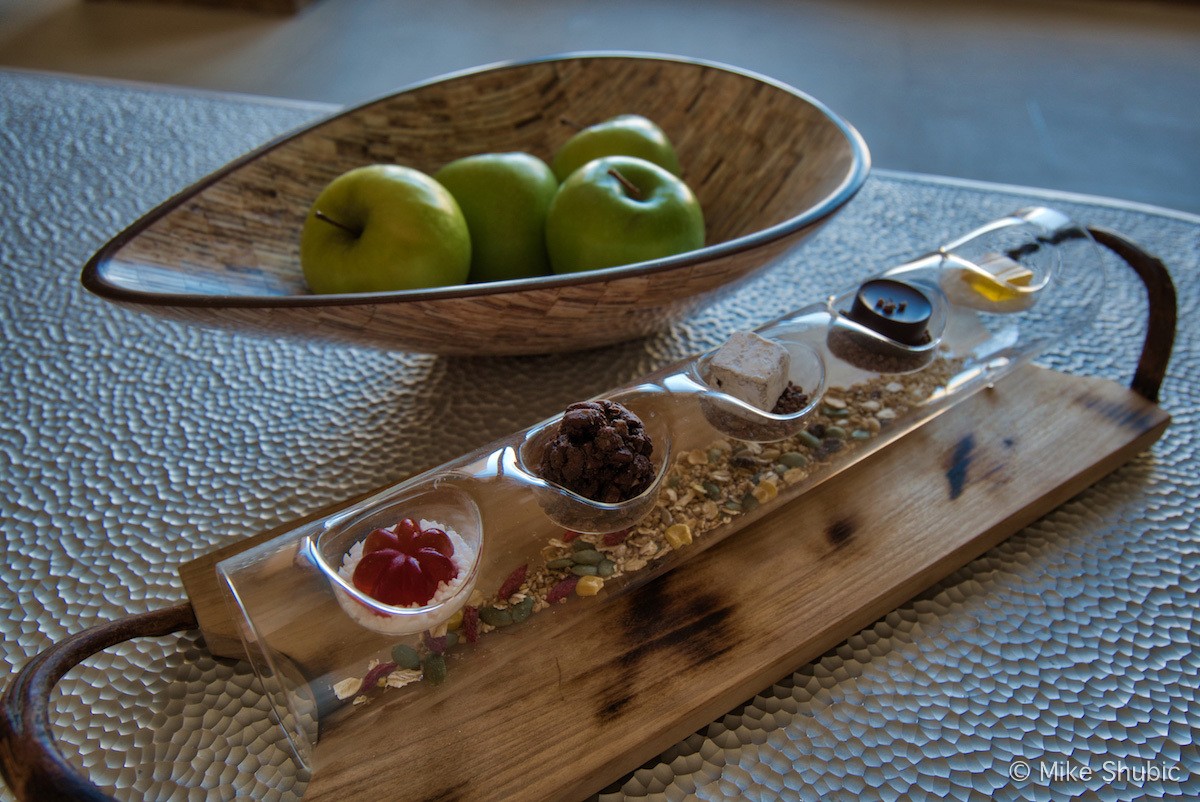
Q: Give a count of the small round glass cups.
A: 5